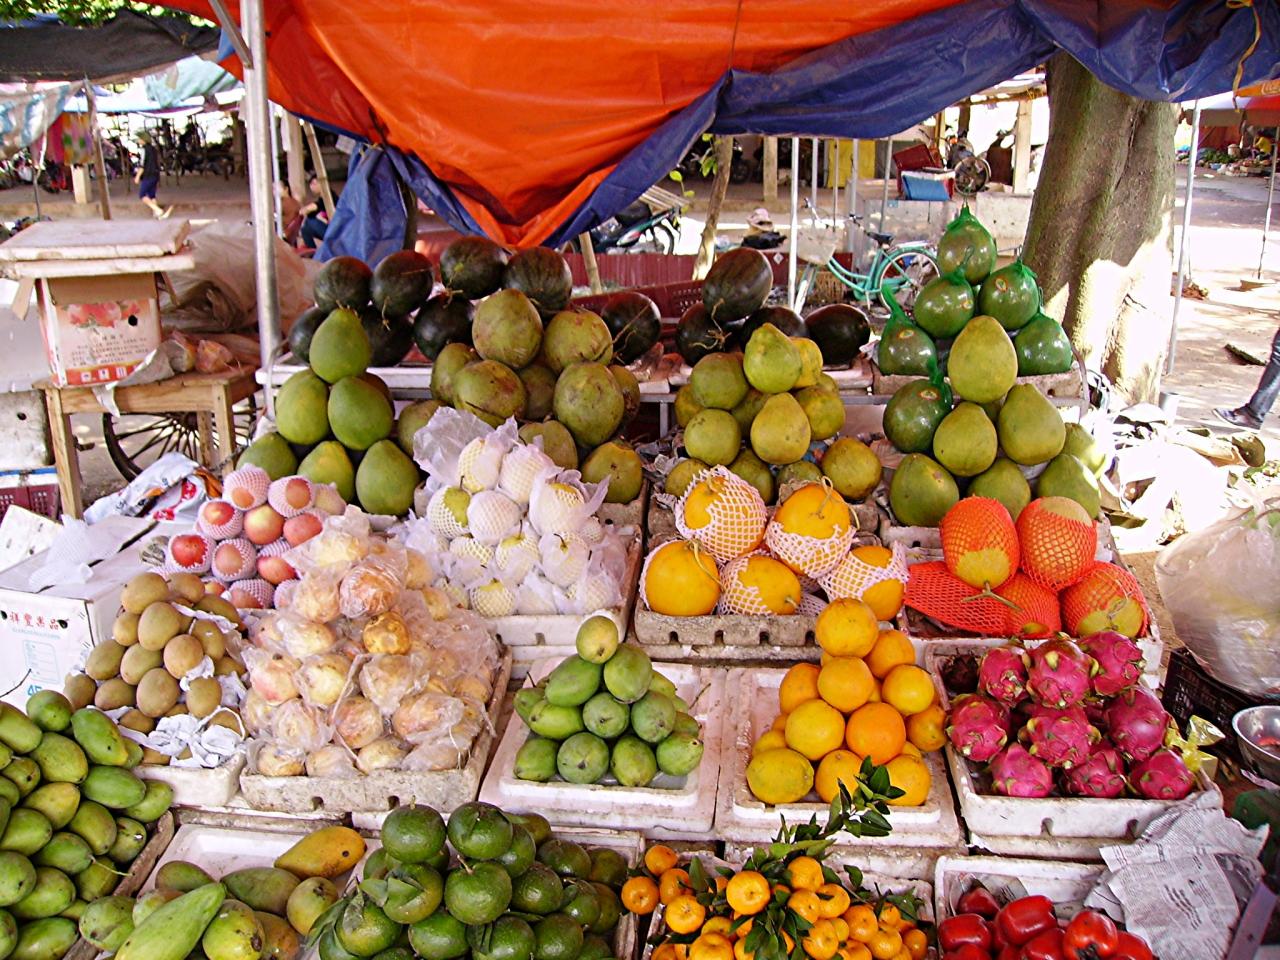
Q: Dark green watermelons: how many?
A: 12